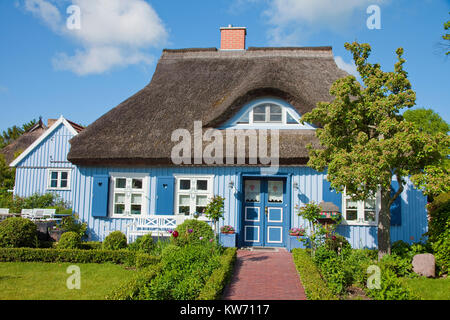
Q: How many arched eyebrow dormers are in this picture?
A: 1